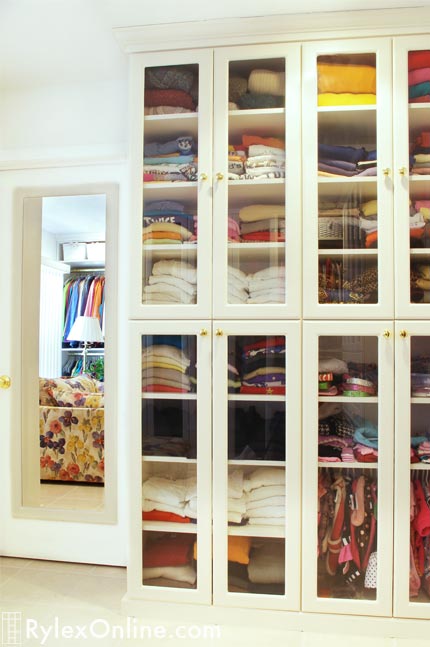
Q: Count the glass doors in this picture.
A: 8